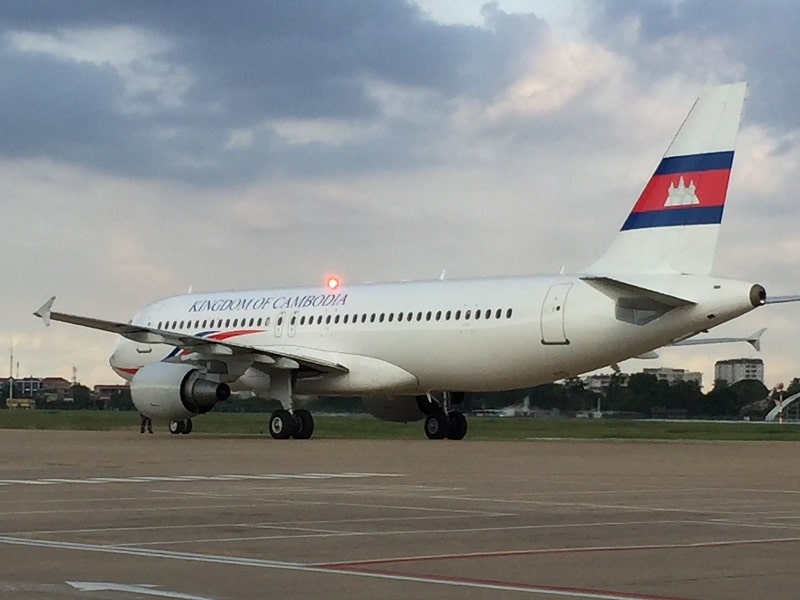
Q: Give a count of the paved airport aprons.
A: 1